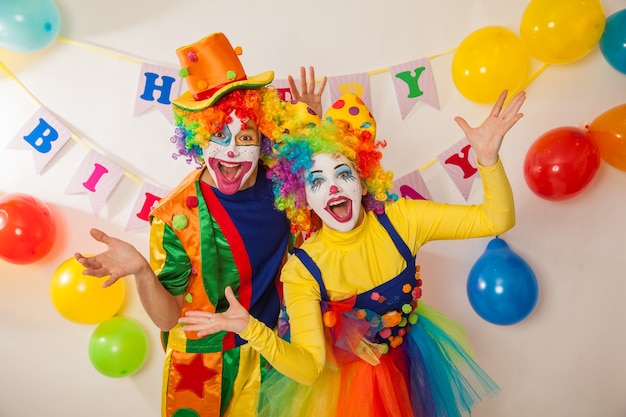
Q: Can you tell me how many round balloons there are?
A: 10